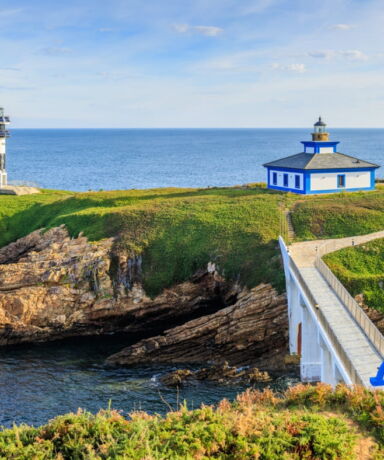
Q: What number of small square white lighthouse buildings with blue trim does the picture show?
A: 1